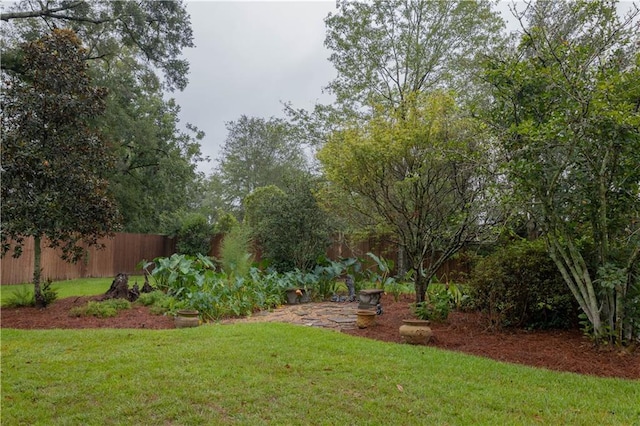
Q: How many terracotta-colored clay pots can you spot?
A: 3